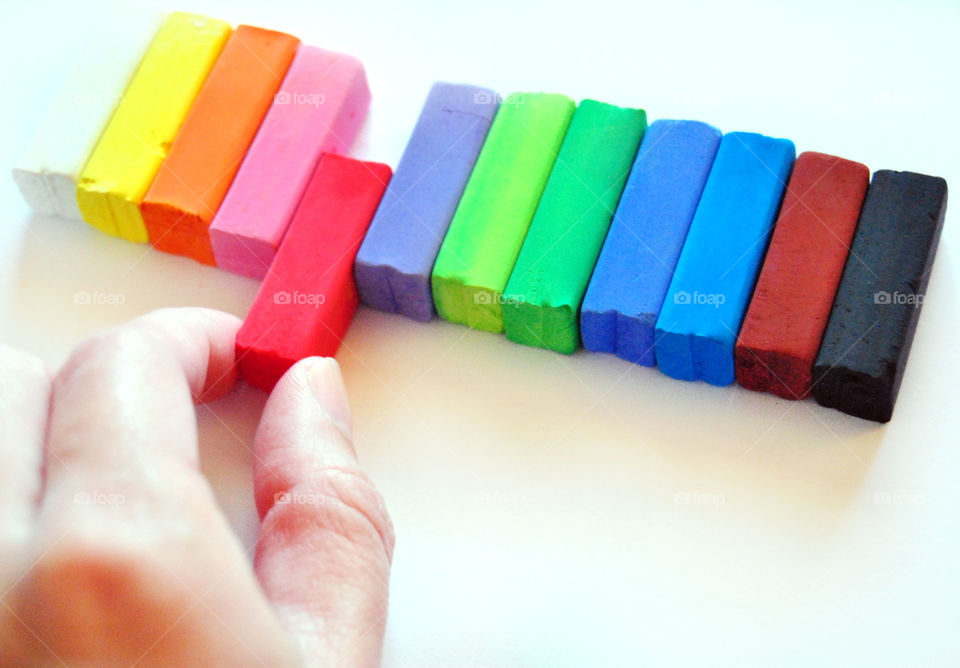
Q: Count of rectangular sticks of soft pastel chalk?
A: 12